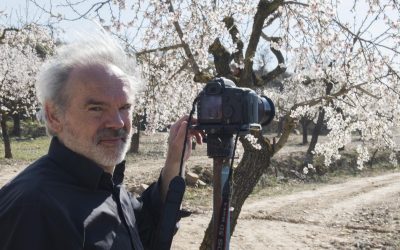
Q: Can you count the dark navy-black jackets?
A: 1